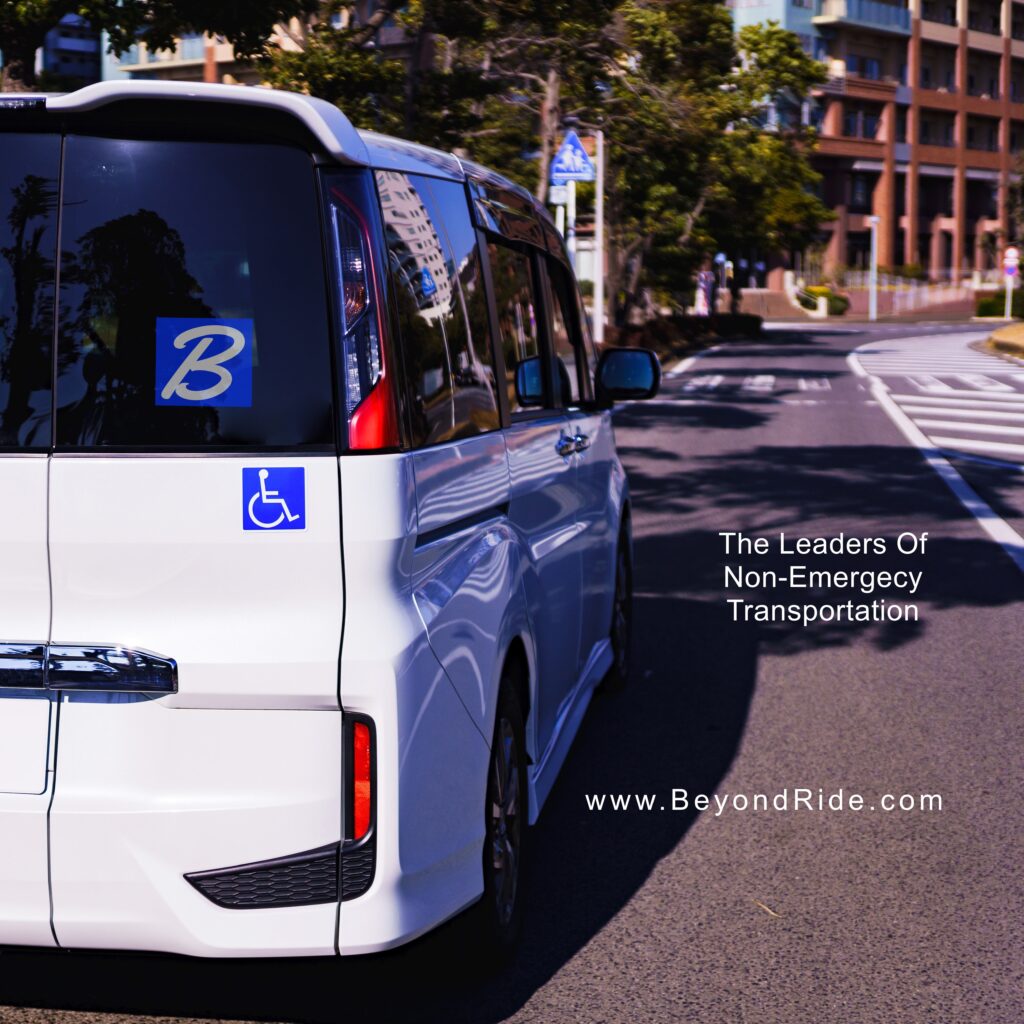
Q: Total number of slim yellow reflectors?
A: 0